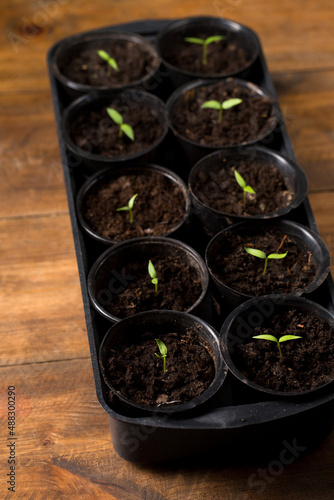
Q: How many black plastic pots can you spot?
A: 10